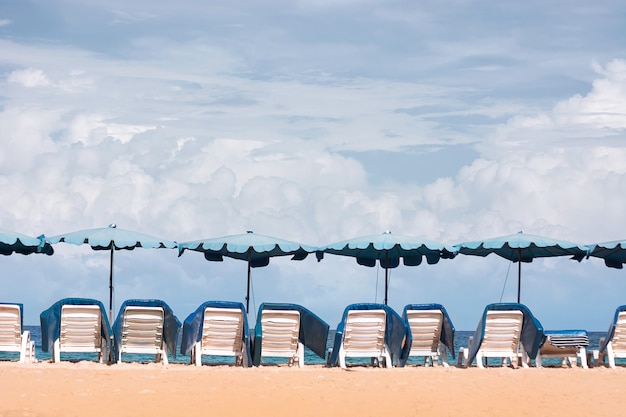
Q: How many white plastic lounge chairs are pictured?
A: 10